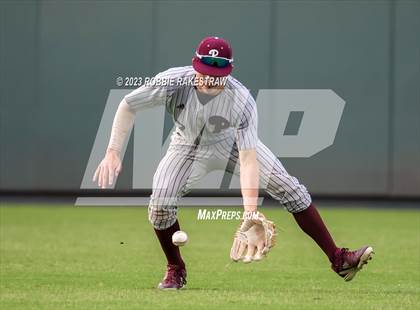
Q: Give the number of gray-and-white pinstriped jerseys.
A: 1